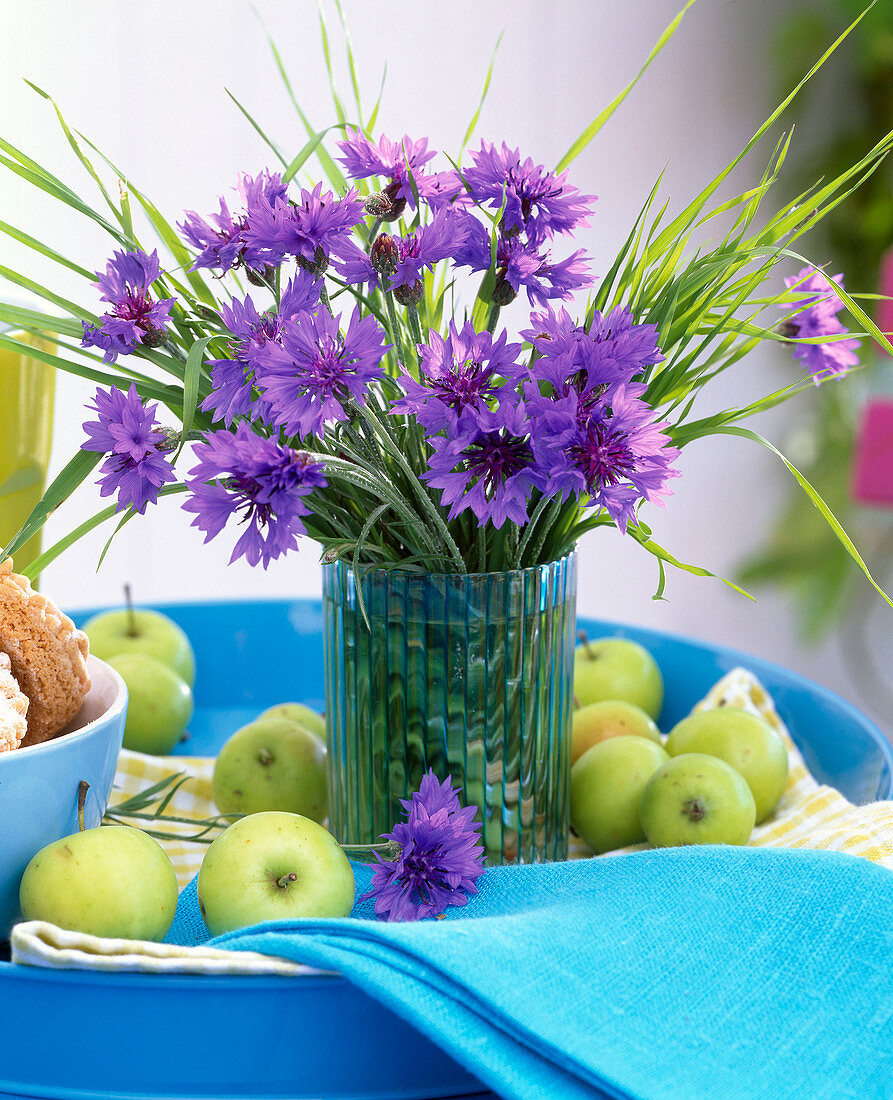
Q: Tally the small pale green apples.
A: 11